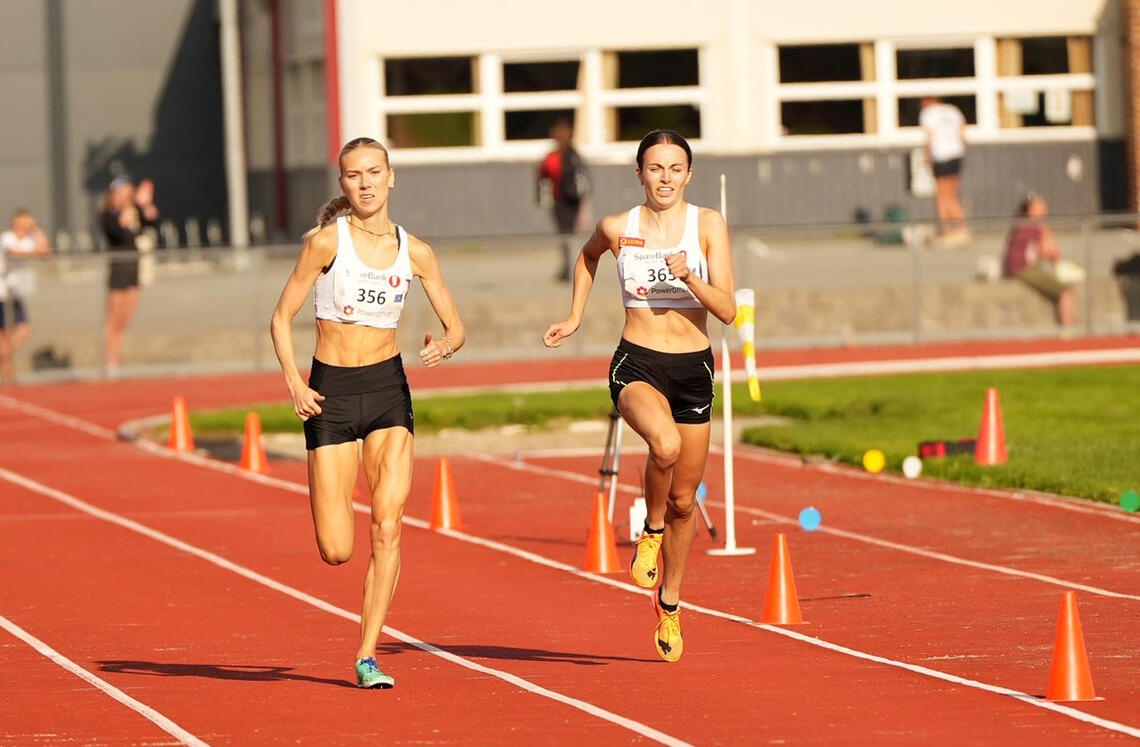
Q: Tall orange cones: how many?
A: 7